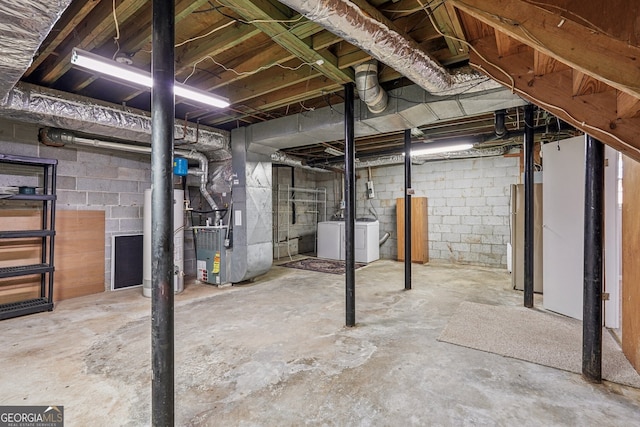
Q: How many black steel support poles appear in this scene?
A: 5